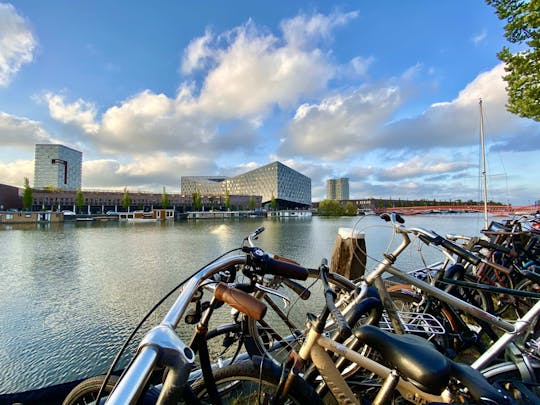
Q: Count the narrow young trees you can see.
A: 8